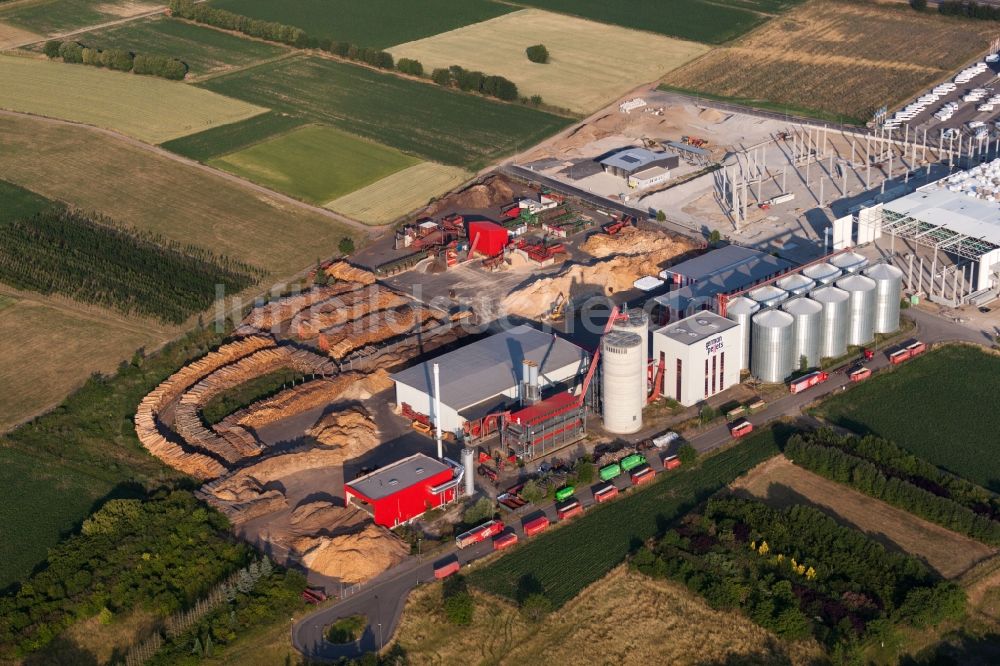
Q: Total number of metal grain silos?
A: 10